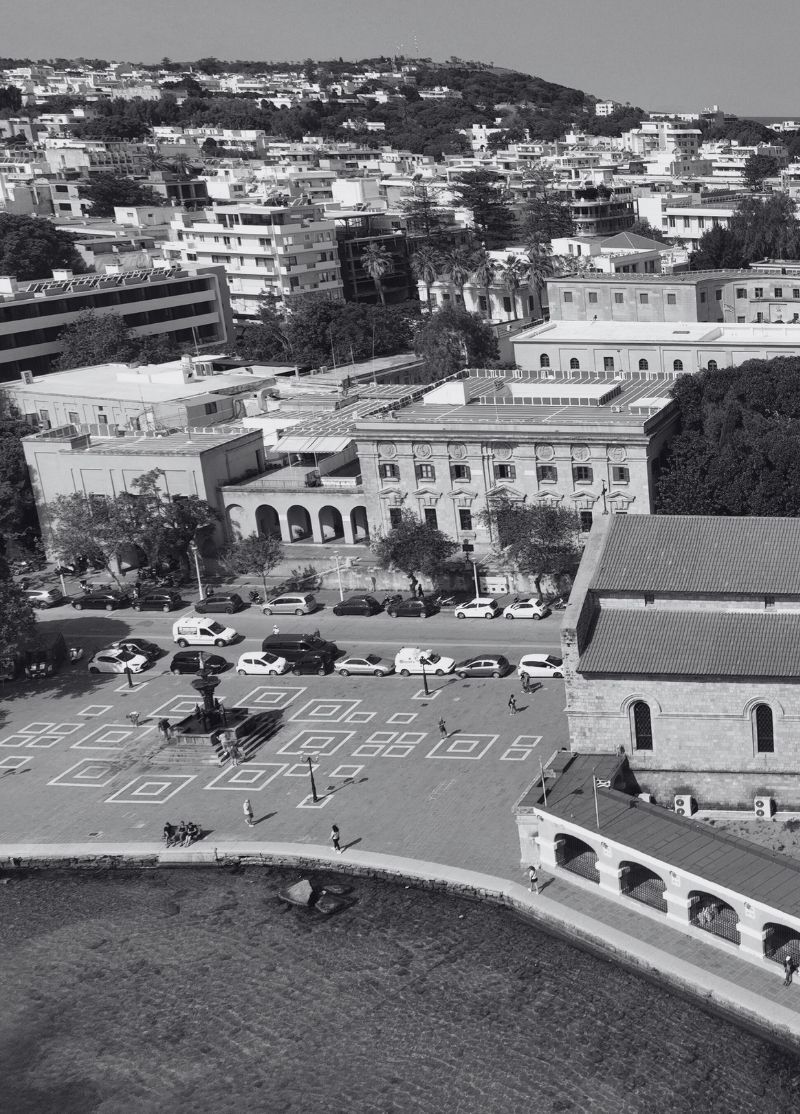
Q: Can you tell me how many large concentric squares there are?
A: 9